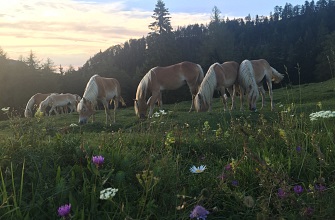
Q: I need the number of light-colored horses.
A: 6